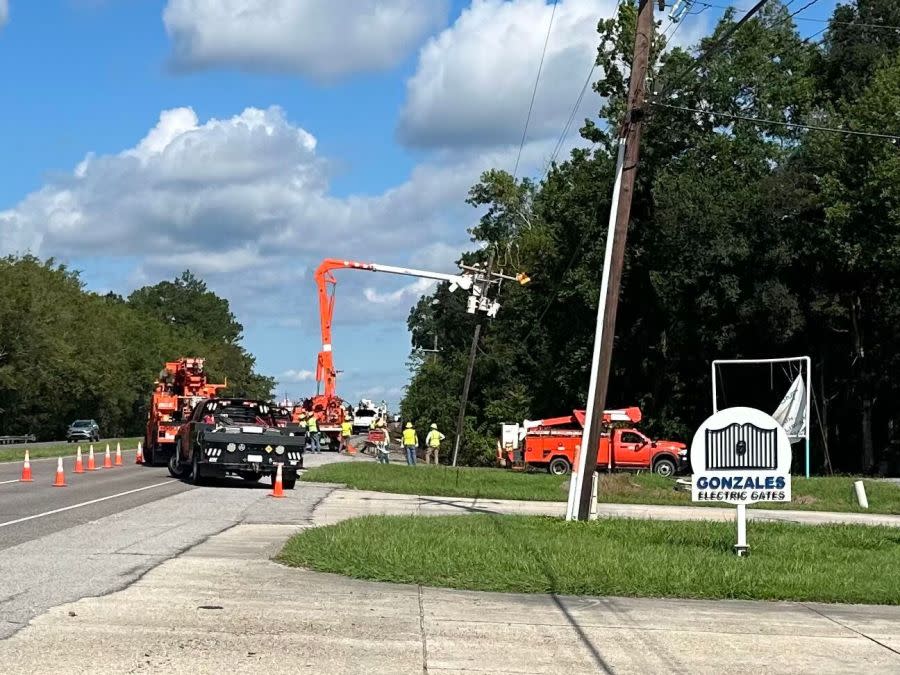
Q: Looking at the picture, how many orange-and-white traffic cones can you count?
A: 8